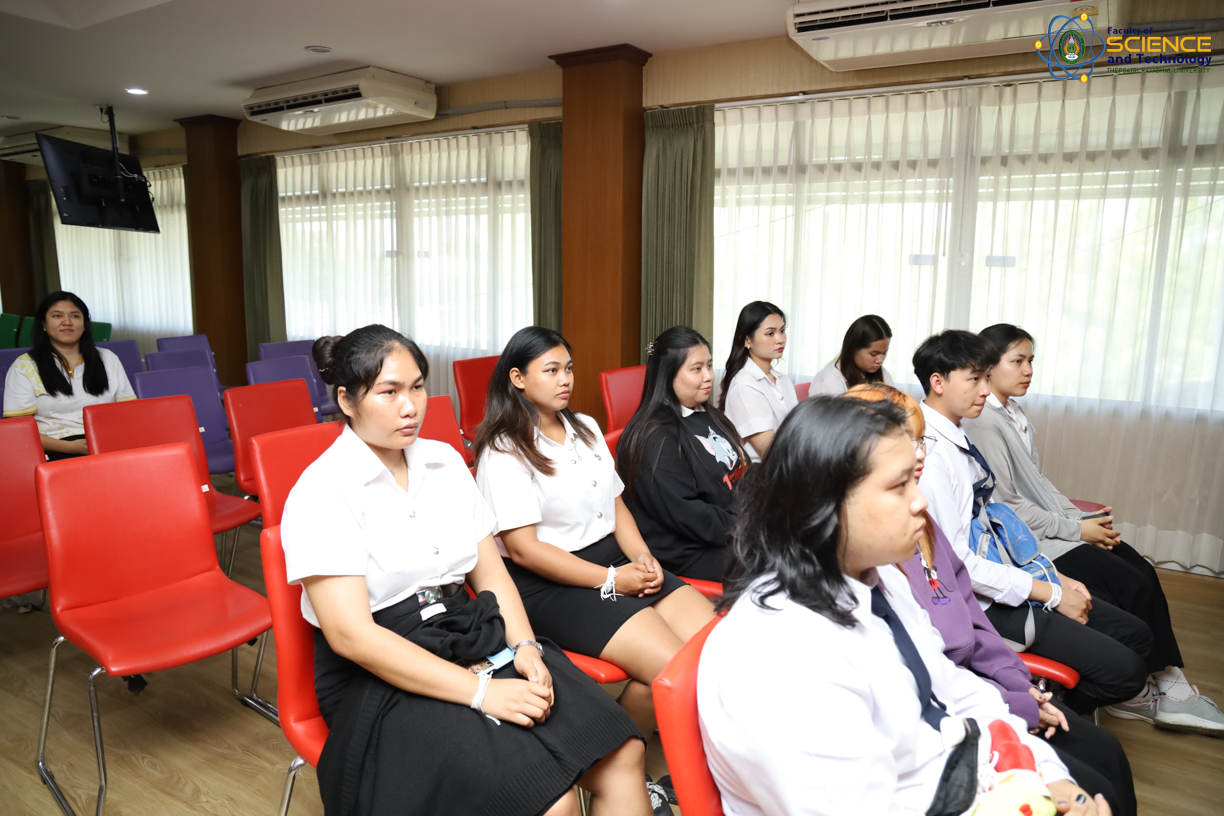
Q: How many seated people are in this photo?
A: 10